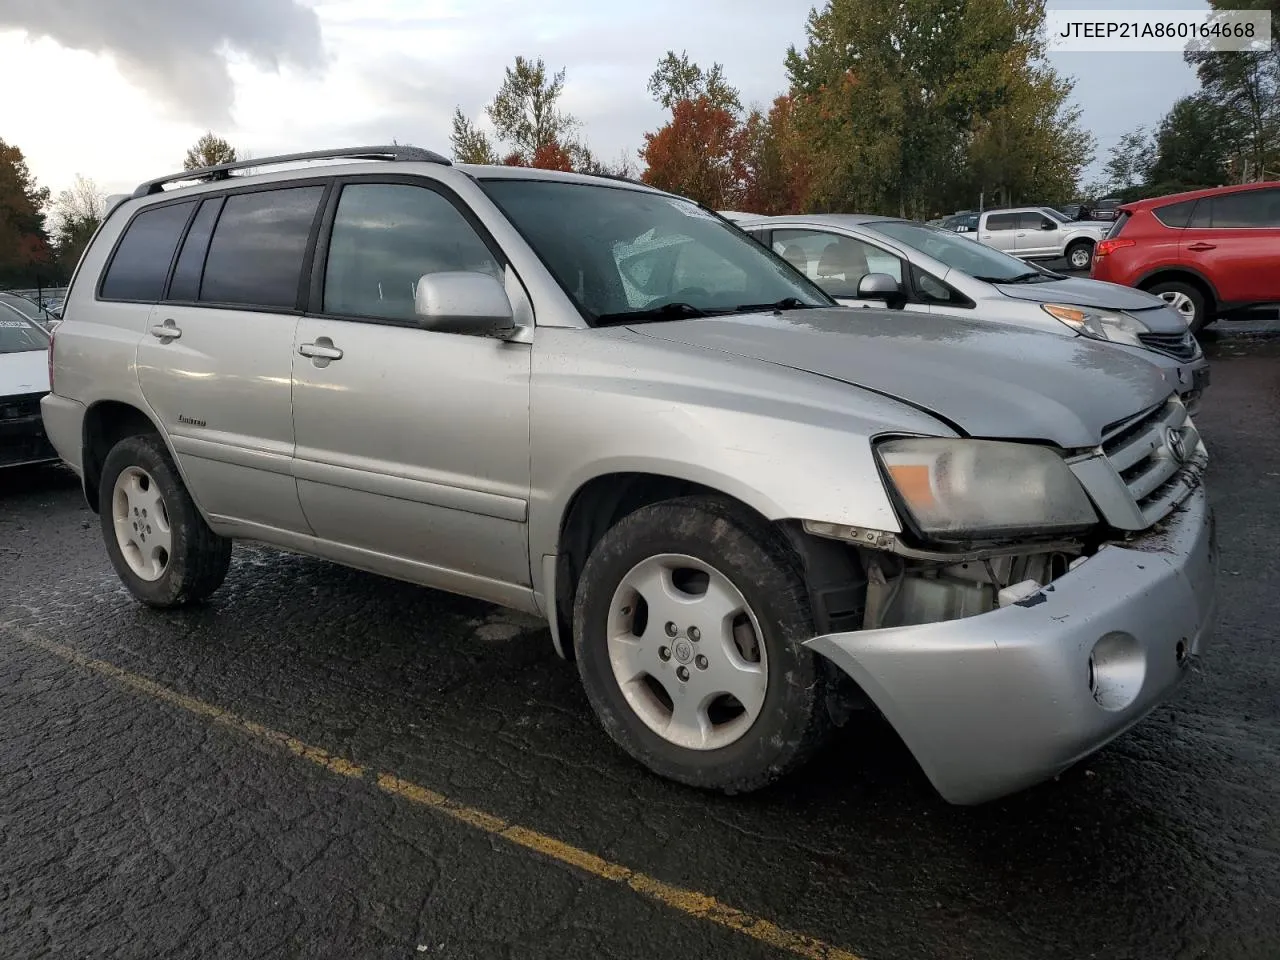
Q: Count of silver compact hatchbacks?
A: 1